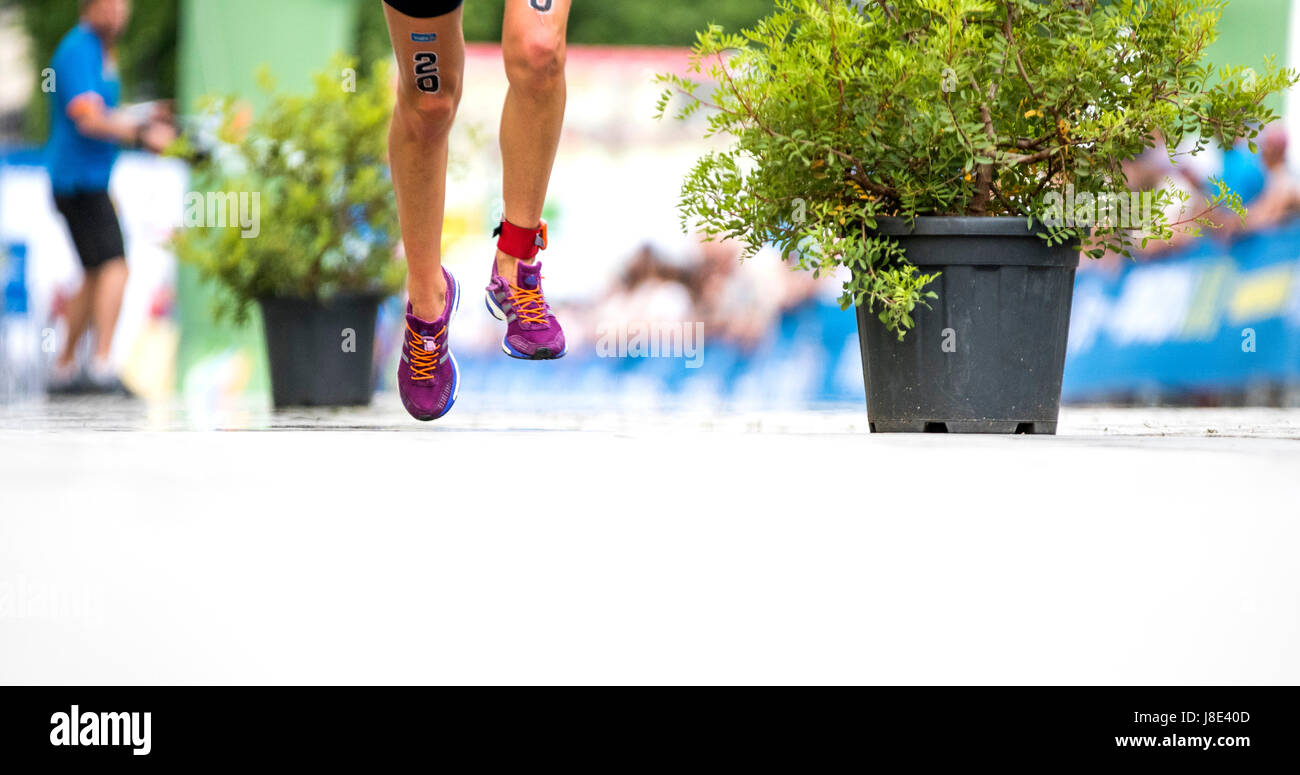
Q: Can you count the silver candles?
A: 0